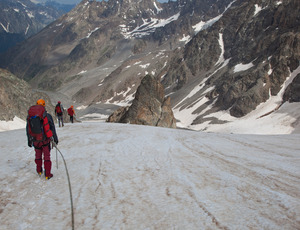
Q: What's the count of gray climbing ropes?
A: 1